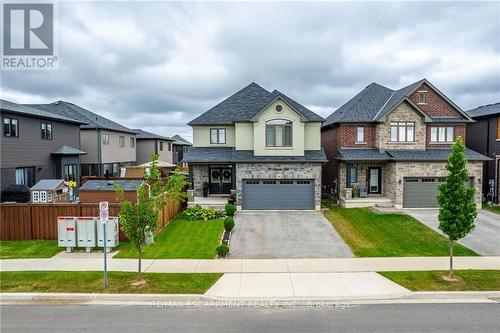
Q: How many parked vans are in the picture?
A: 0